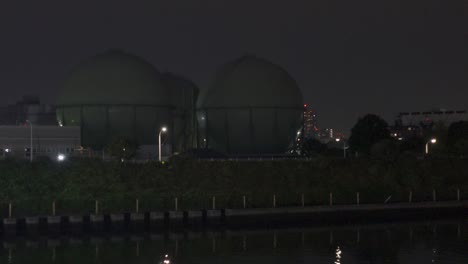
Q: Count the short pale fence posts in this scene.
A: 15